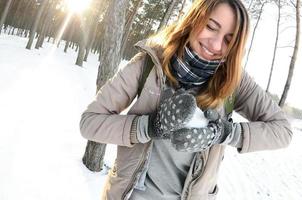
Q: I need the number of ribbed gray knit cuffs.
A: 2